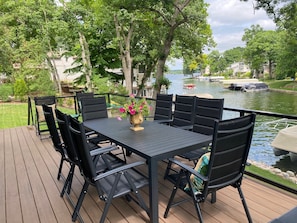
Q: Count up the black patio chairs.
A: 10